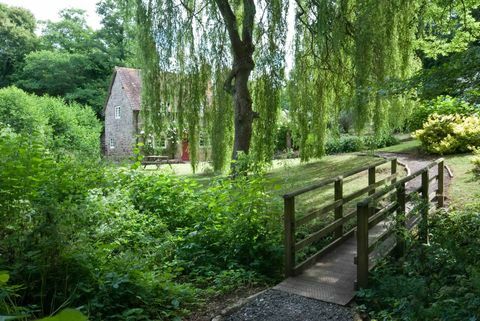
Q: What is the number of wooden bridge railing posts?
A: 8